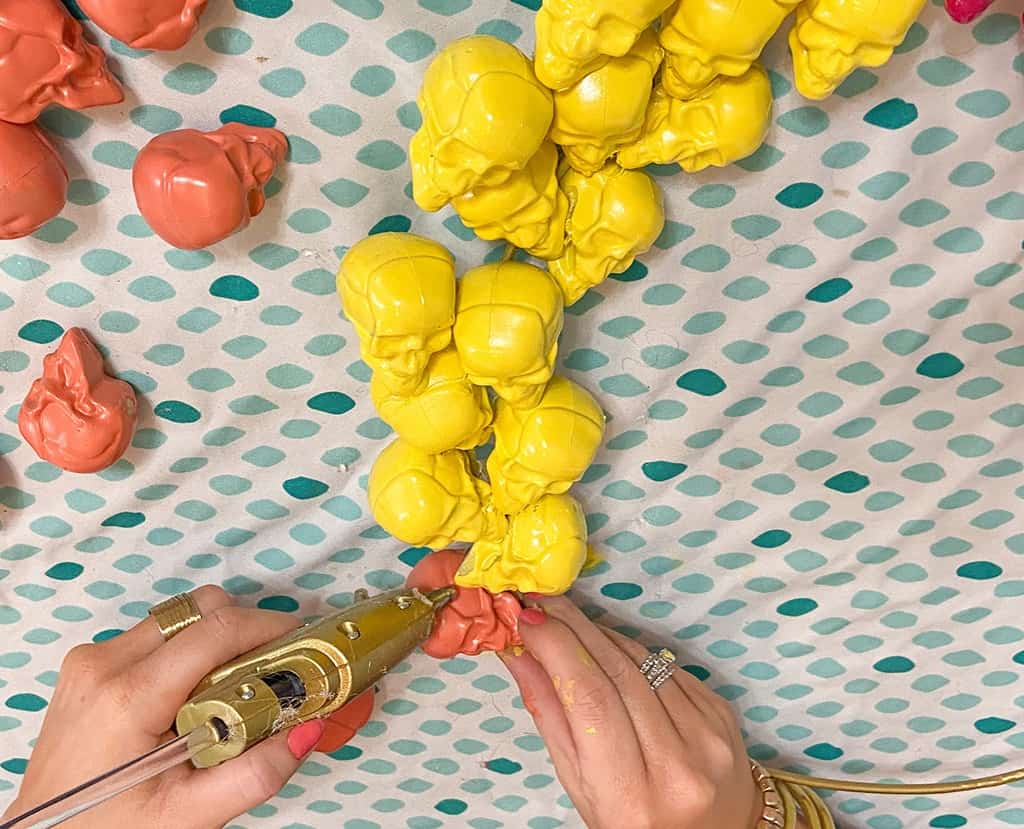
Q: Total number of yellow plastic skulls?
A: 14